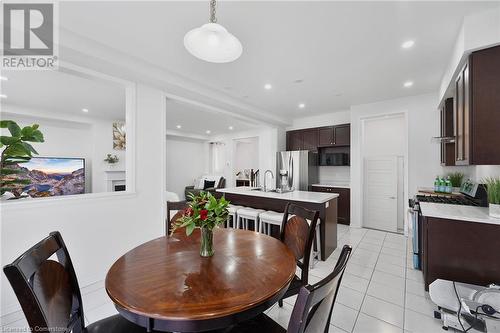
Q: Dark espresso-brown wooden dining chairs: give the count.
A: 4